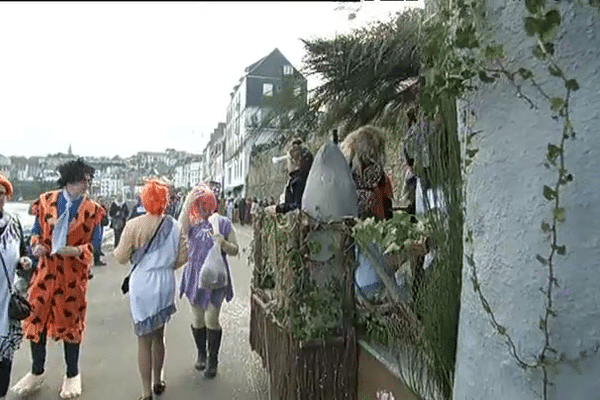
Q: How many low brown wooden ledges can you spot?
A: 1